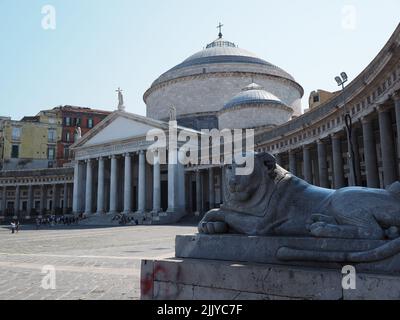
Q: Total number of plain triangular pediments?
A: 1